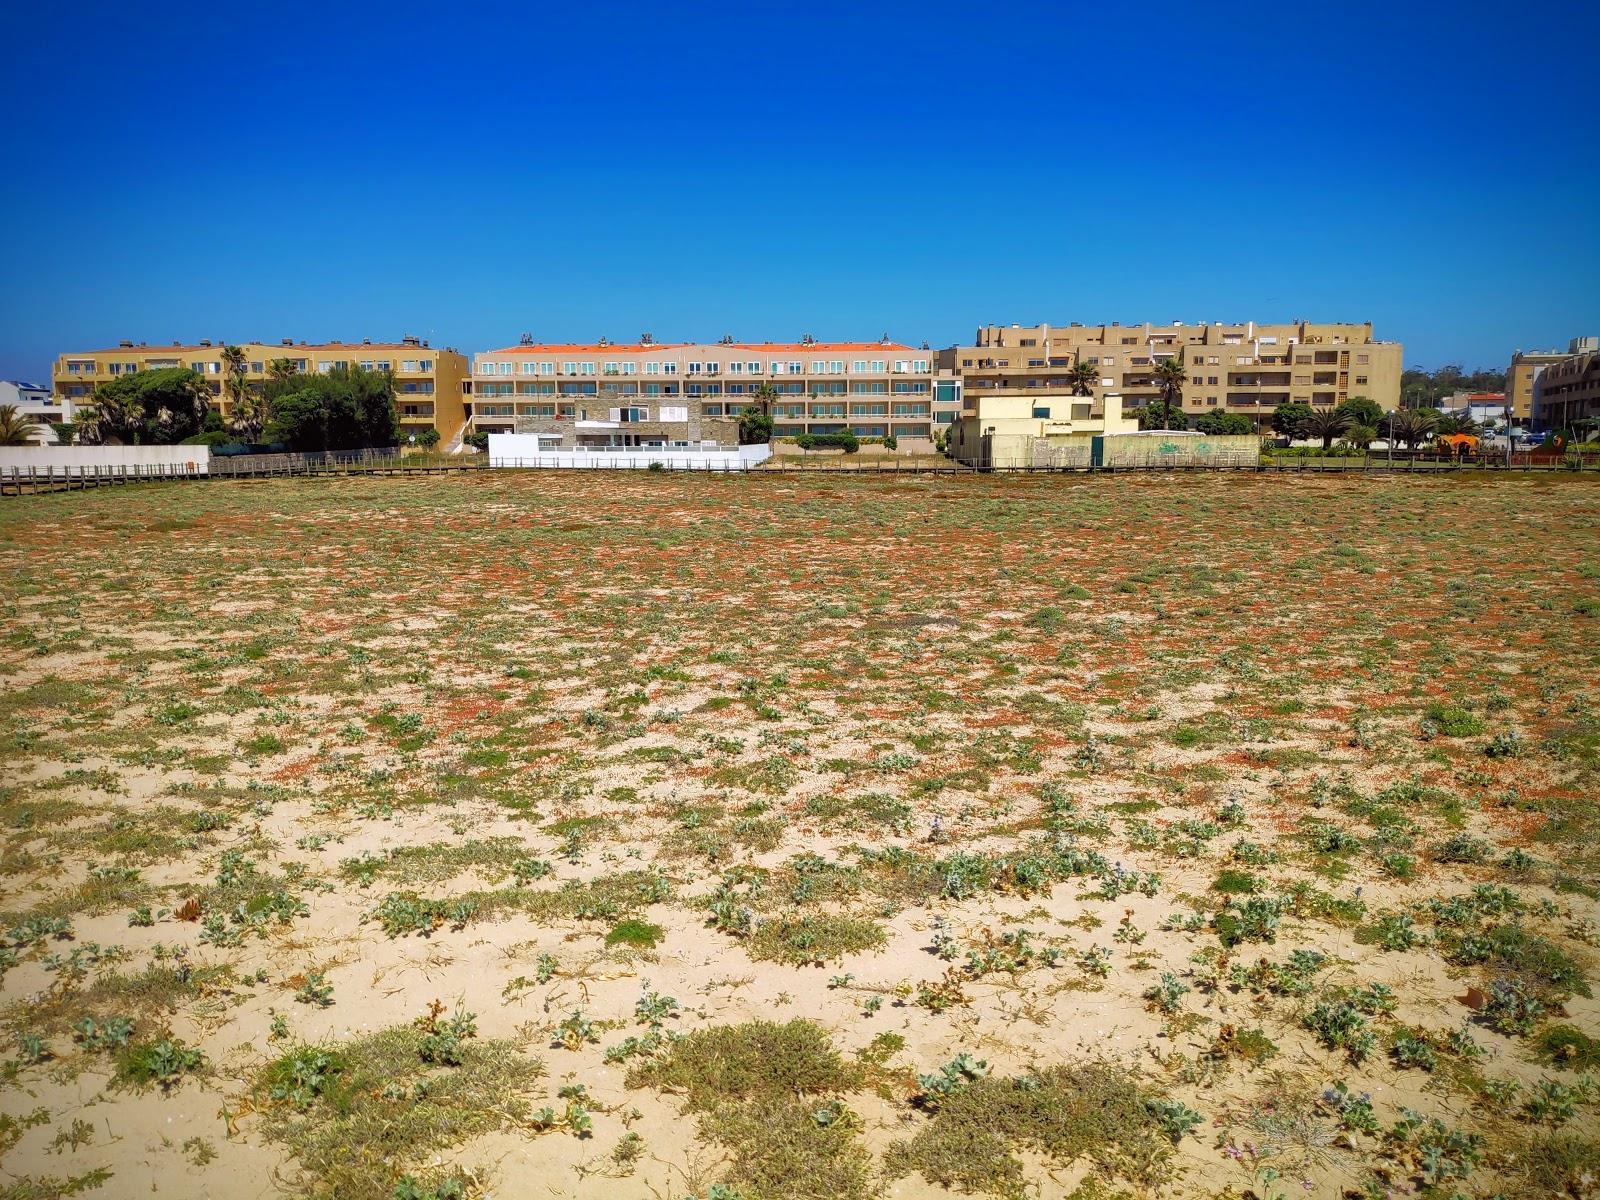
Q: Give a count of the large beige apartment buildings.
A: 3